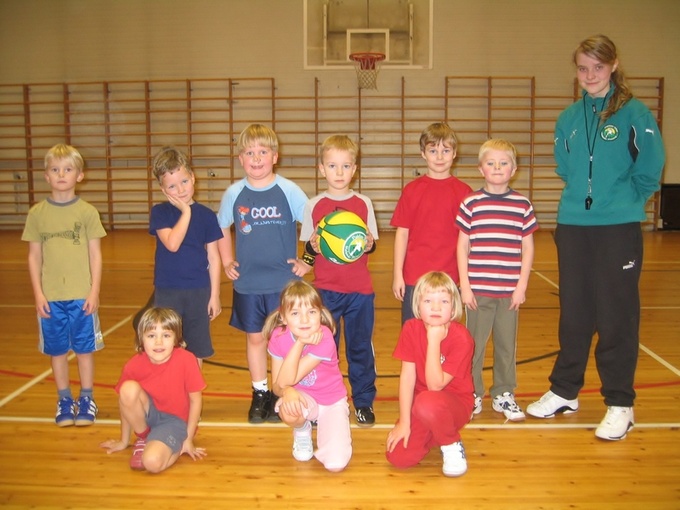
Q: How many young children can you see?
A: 9